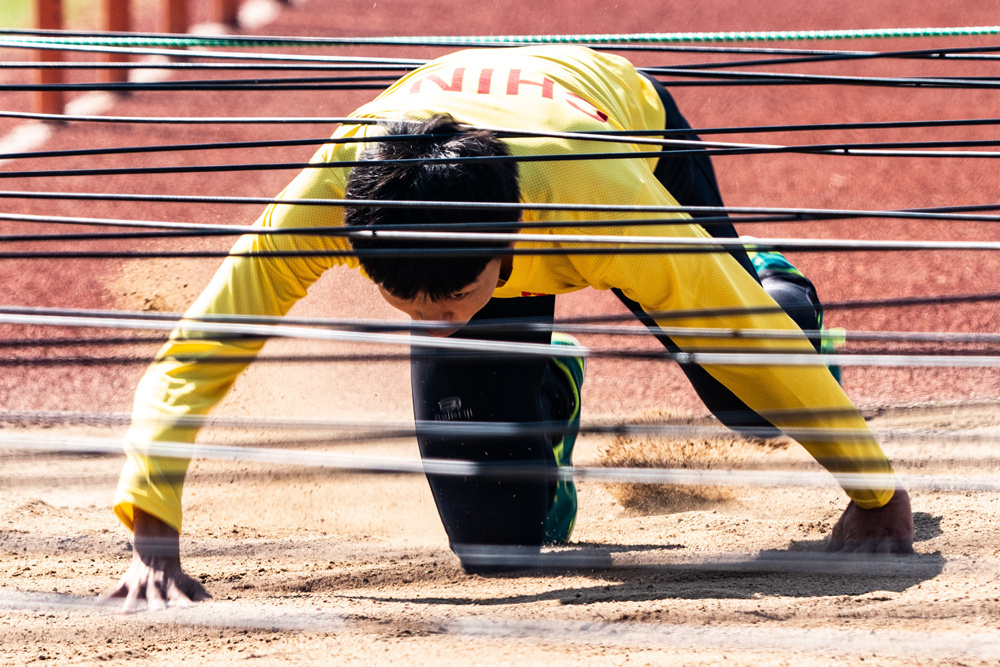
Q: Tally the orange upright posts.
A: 4